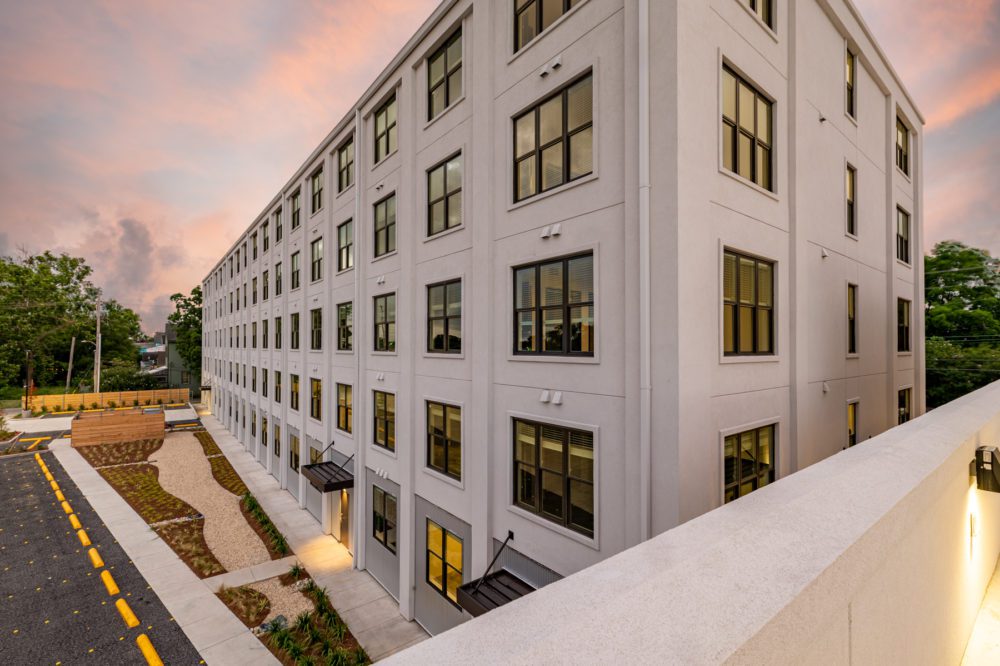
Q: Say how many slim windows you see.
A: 4